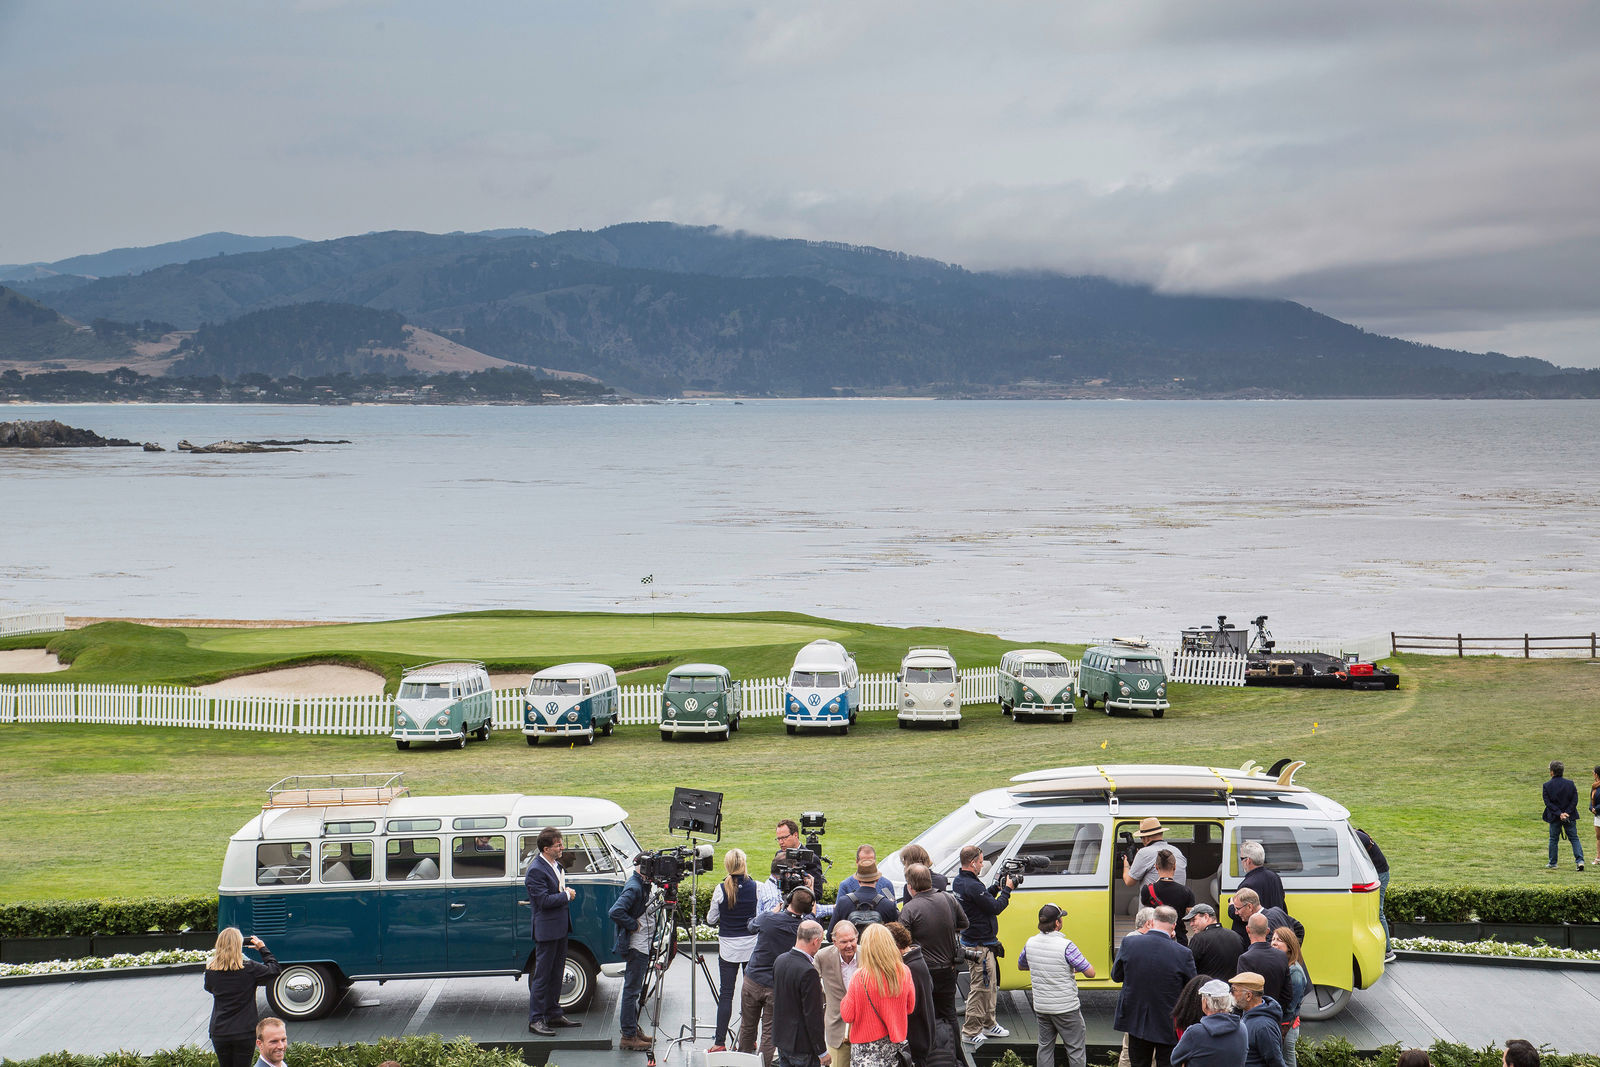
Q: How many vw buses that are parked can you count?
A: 9